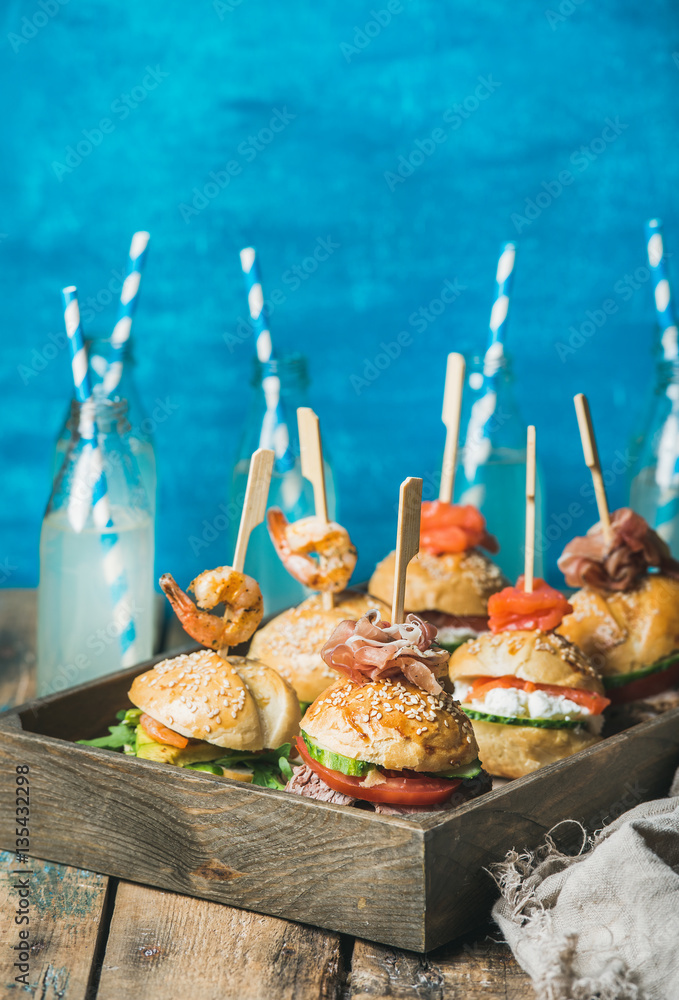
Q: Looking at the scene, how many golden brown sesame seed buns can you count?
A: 6